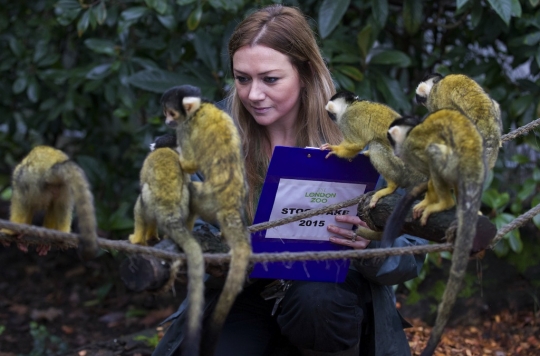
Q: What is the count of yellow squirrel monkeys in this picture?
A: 6